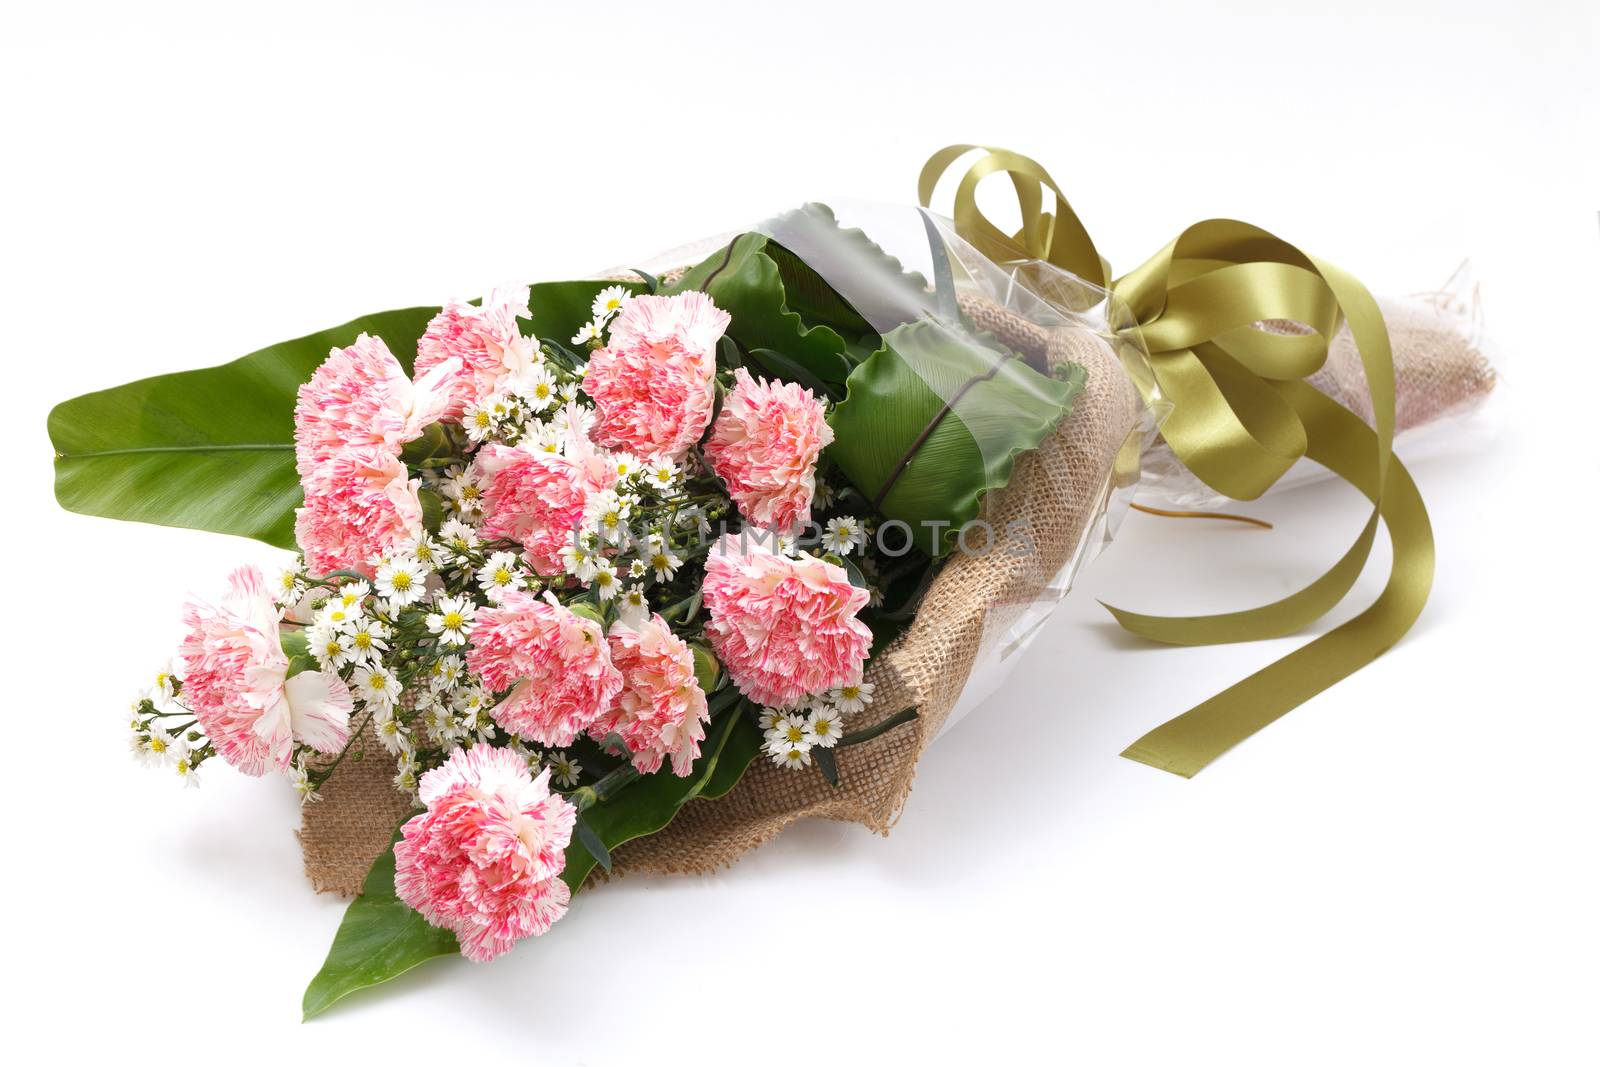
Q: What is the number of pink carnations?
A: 11